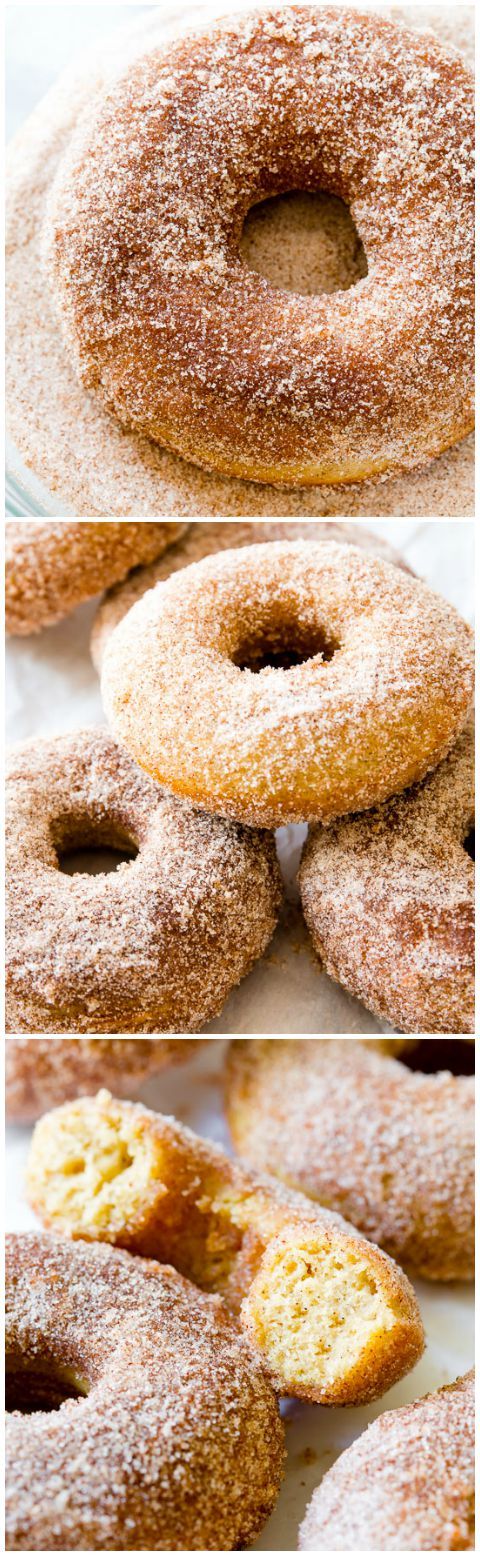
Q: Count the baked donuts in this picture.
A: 11